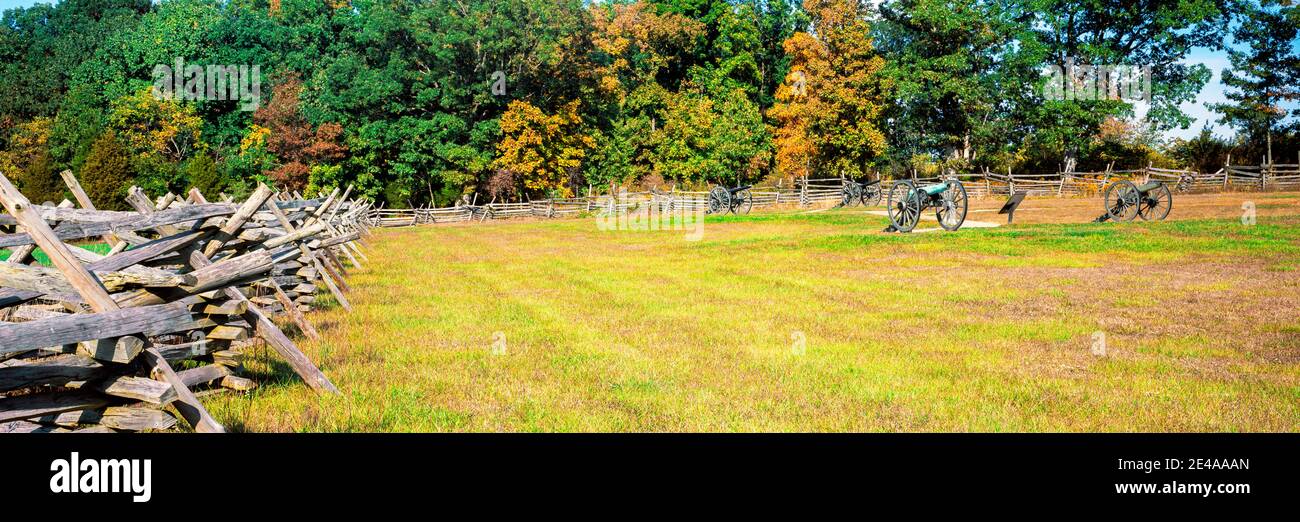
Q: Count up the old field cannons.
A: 4